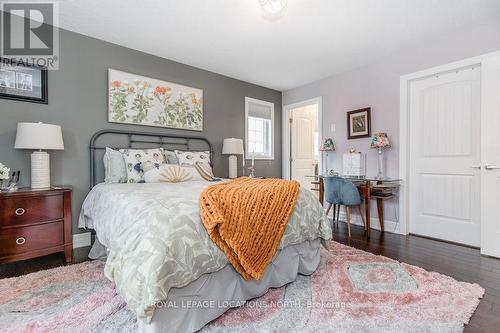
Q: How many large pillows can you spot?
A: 4